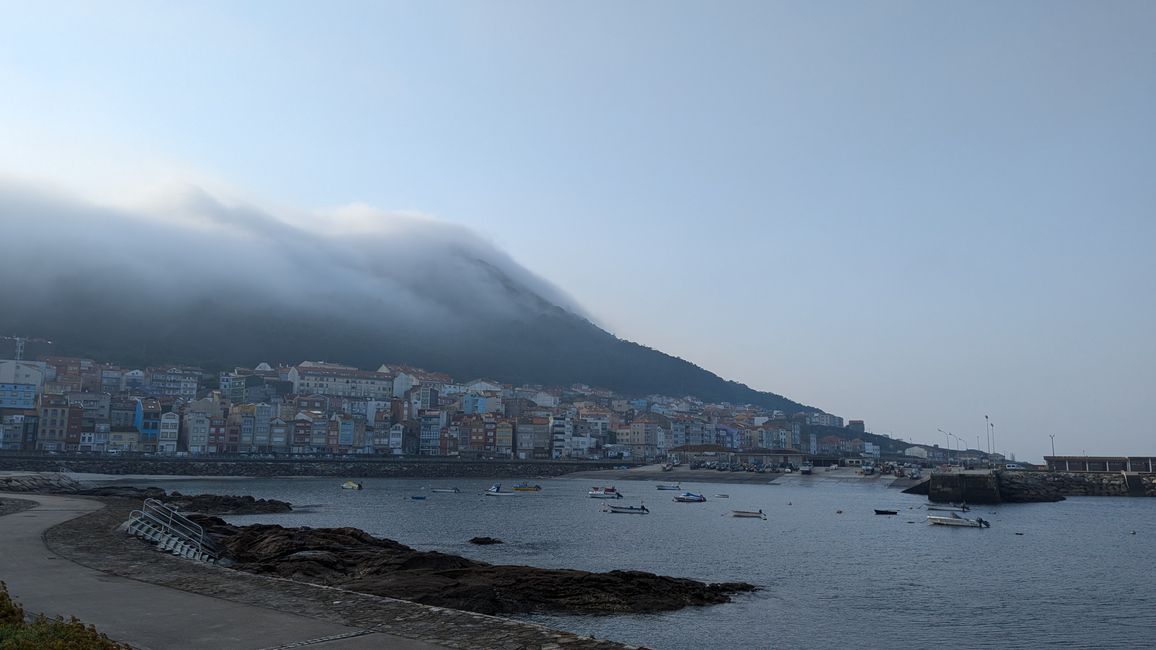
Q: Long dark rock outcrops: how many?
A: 2